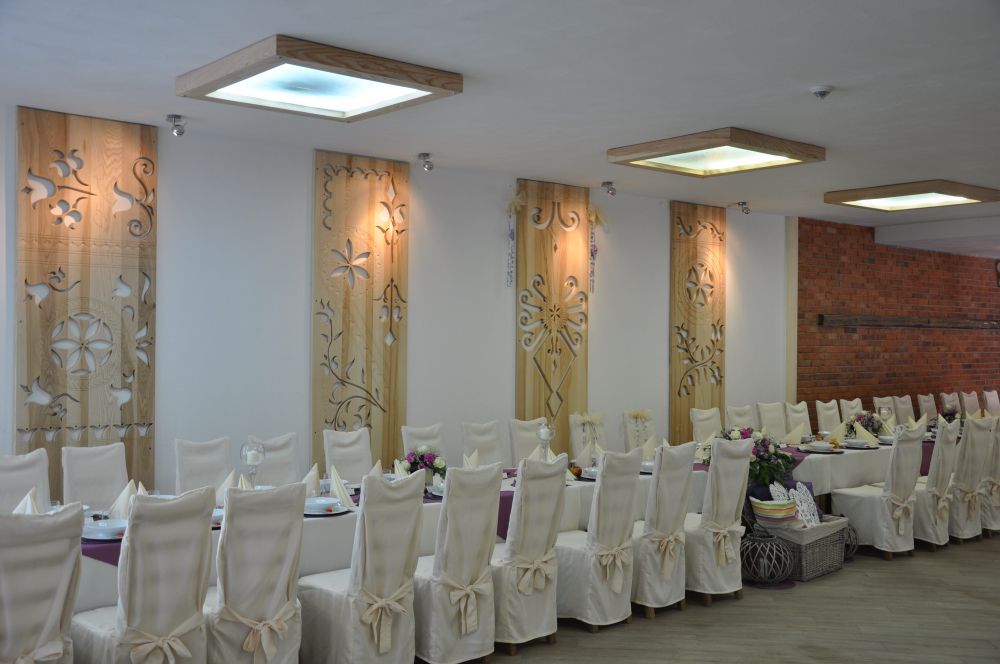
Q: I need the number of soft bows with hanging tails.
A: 13